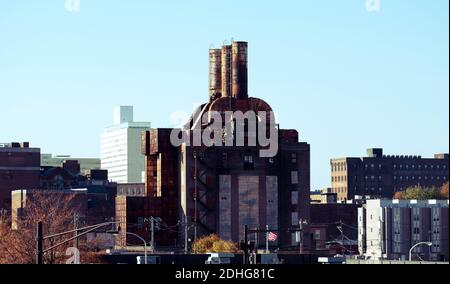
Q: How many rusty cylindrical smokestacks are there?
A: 3